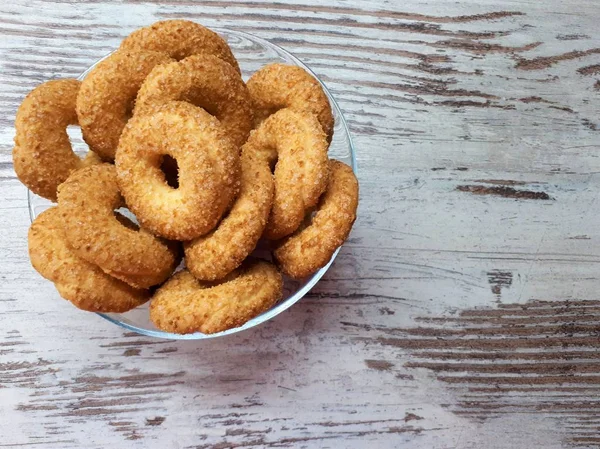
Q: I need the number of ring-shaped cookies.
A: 12